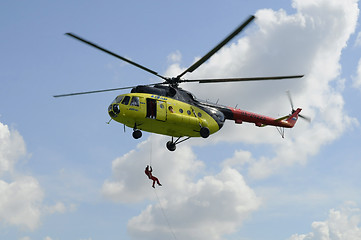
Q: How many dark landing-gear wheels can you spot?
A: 3